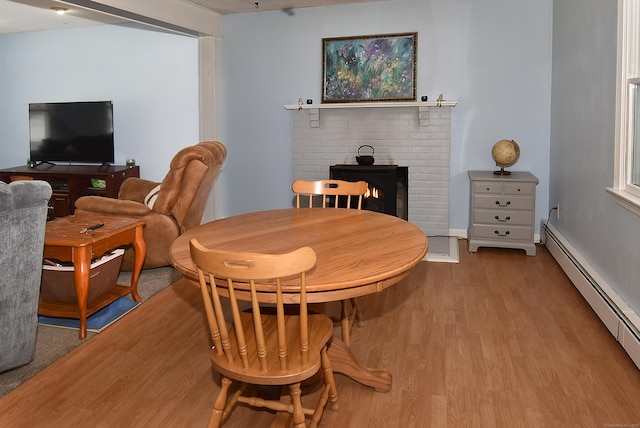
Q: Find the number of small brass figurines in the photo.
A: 2